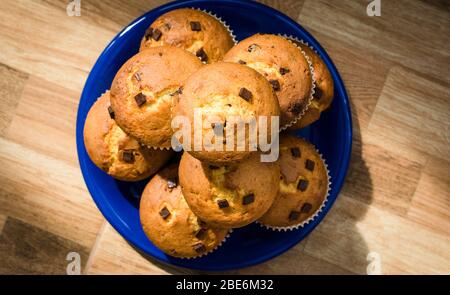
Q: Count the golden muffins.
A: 9